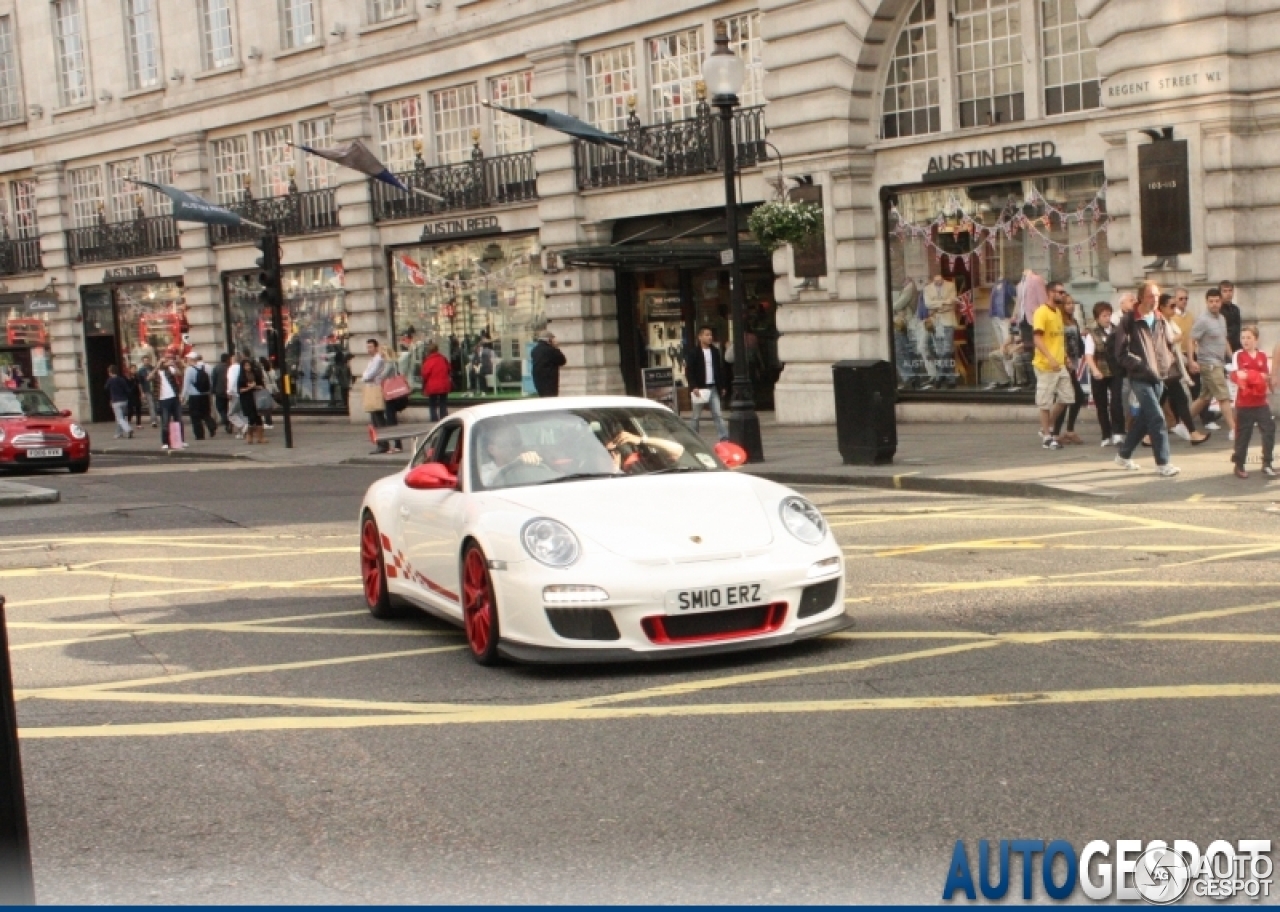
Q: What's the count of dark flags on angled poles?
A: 3